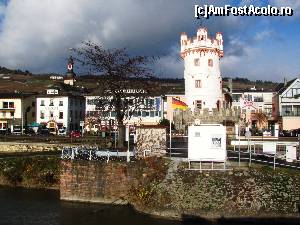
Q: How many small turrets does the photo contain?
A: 3